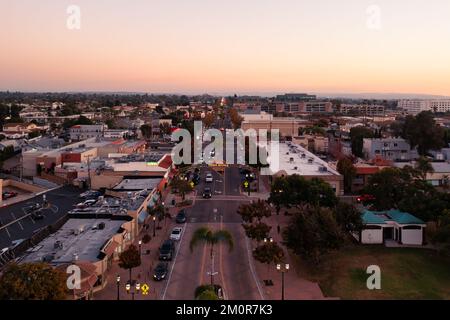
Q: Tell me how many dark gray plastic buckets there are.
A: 0